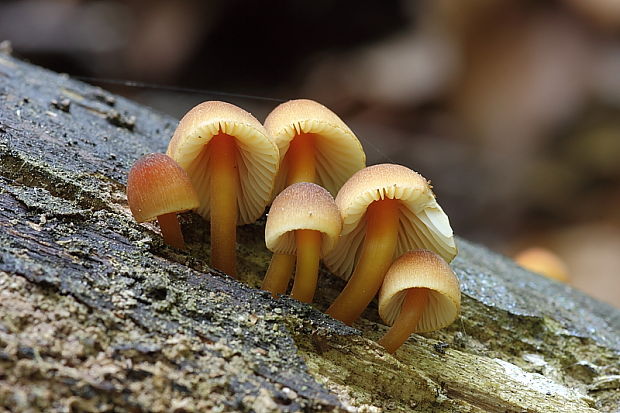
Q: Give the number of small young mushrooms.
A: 3